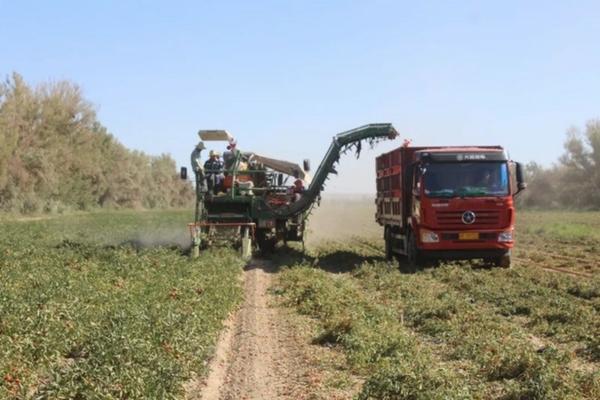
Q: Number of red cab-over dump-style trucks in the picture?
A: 1